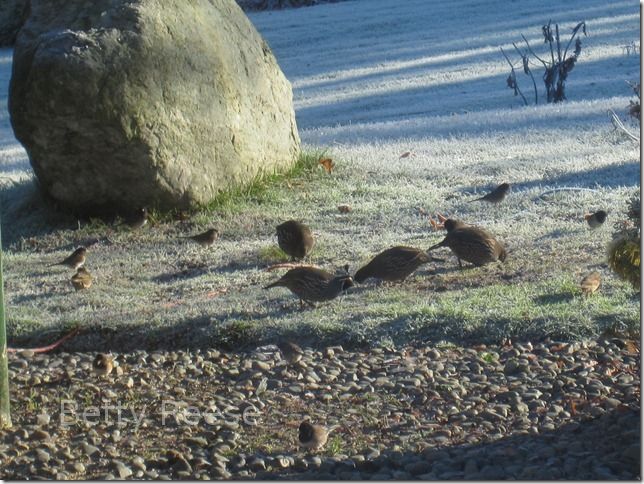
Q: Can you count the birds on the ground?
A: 14